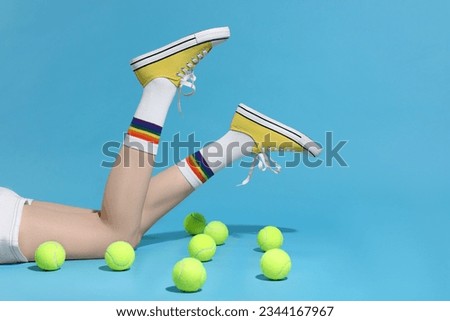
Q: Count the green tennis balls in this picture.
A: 8